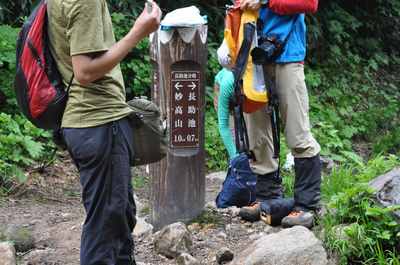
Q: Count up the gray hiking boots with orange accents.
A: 2